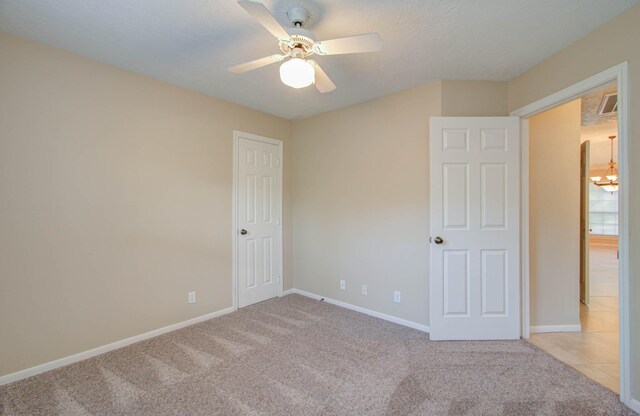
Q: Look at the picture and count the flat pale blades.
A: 4